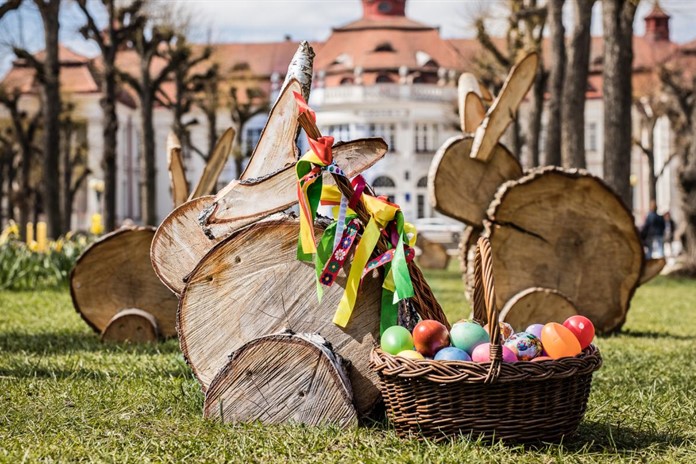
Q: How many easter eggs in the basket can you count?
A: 12